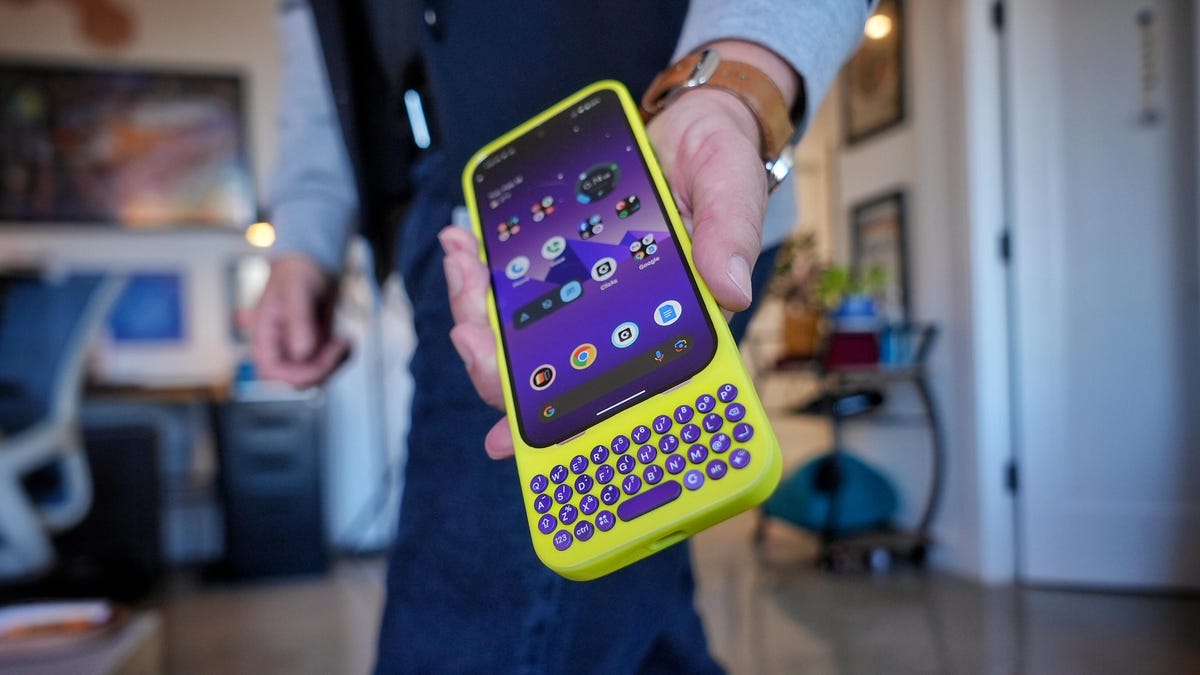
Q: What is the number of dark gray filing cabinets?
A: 1